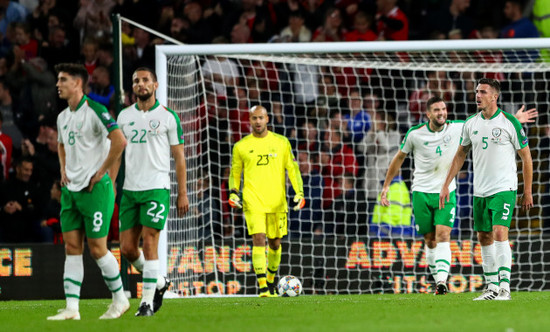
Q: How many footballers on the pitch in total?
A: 5